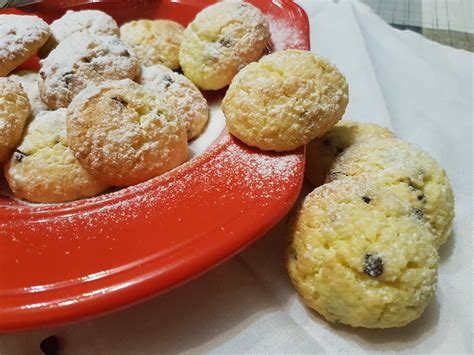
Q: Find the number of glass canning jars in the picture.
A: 0